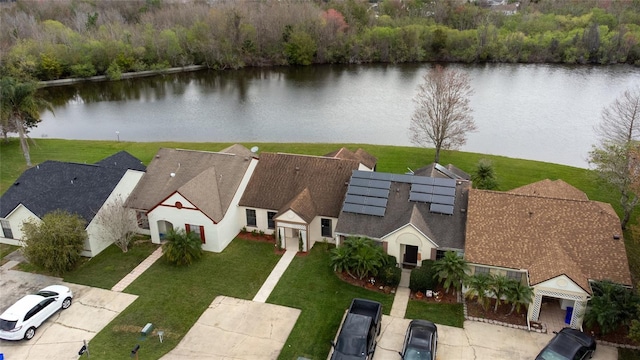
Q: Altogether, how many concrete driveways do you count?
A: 3